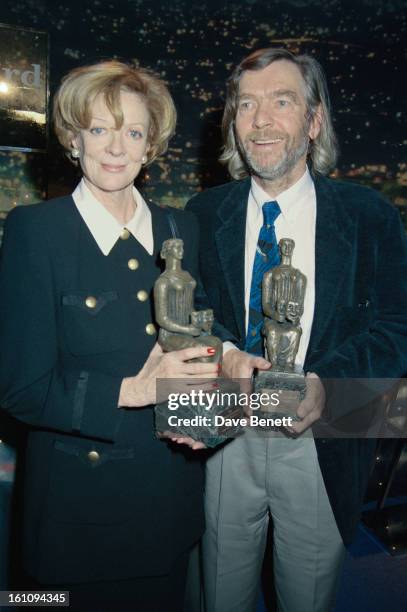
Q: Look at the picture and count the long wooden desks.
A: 0